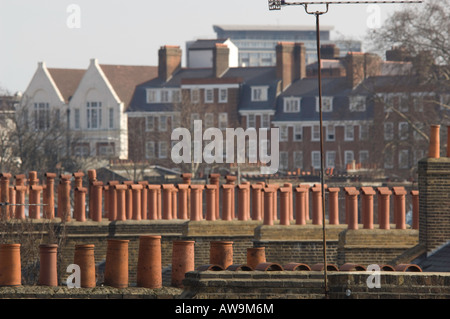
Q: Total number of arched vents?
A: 8